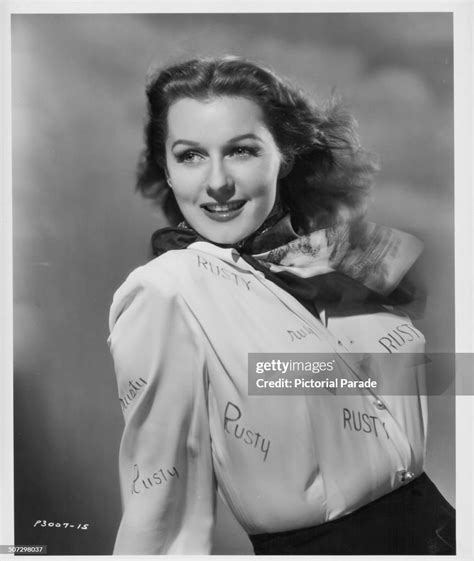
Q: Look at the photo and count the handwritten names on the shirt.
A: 7